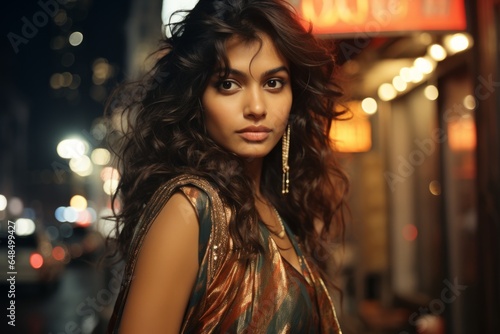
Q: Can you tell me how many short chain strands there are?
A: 2